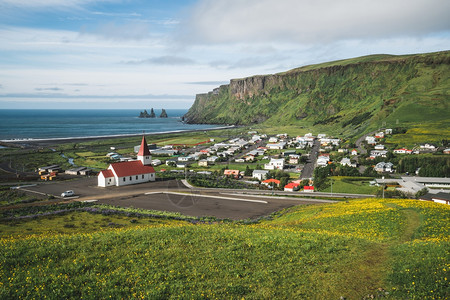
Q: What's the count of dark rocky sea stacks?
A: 3